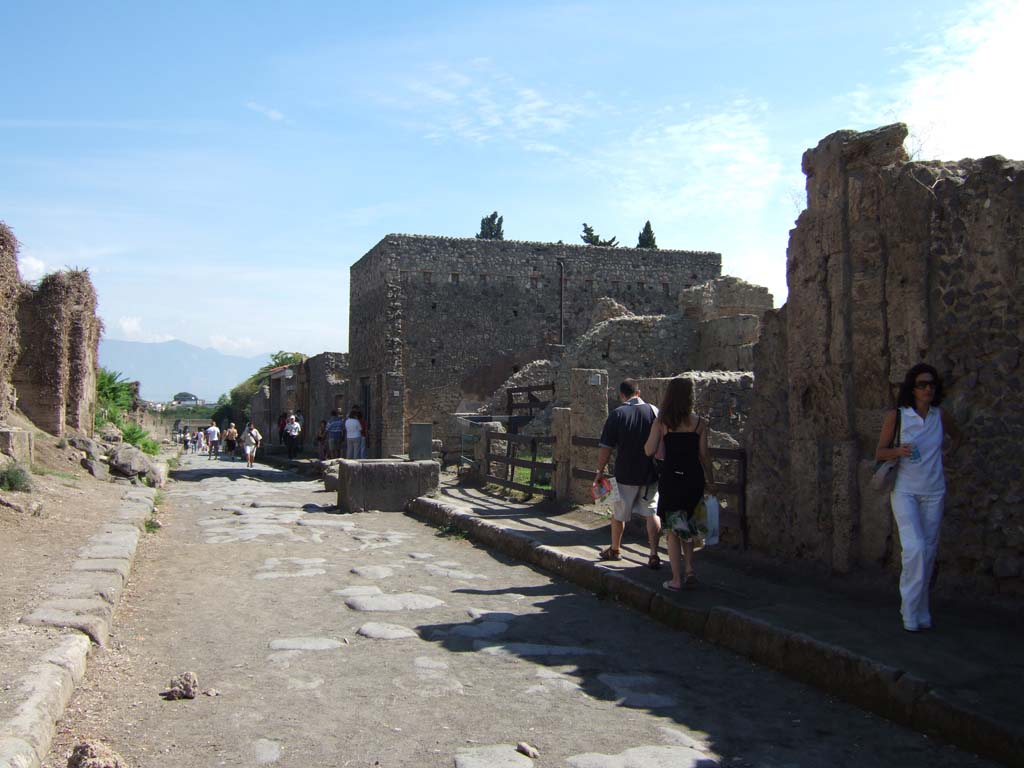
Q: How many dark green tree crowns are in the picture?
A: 3